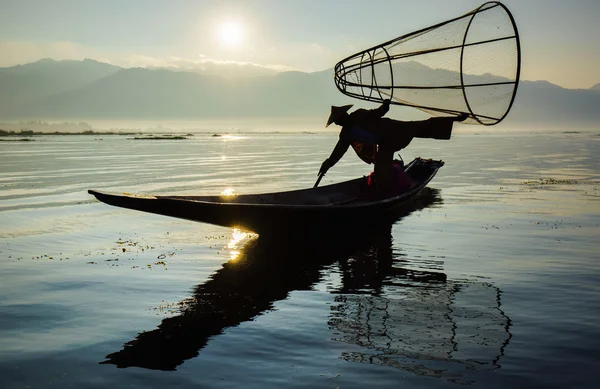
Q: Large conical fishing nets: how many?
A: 1